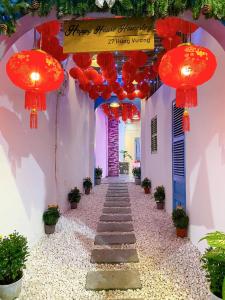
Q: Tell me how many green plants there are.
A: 10